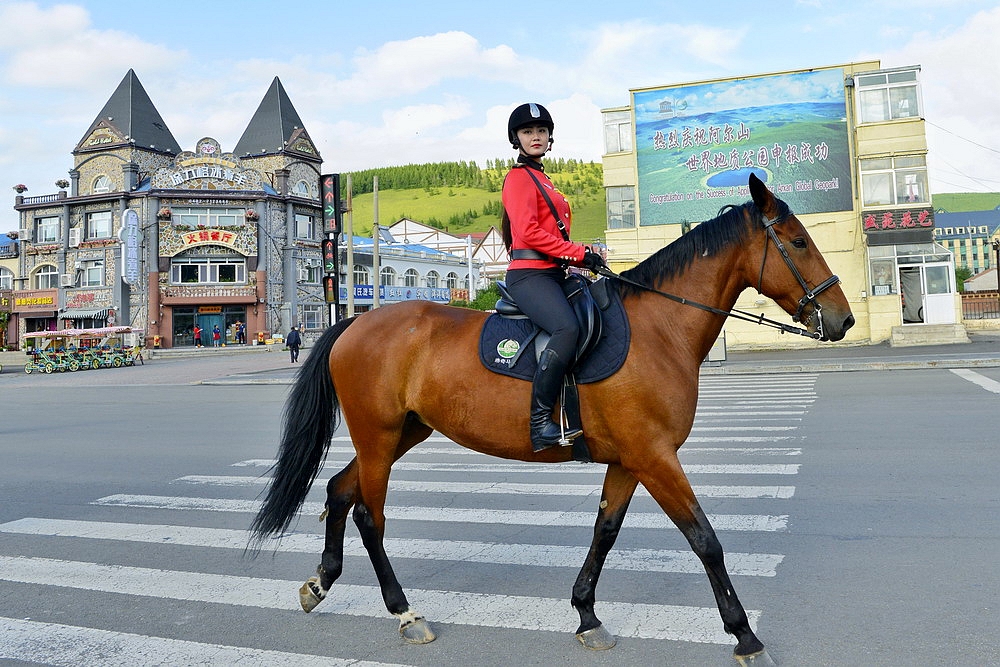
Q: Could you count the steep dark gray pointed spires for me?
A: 2